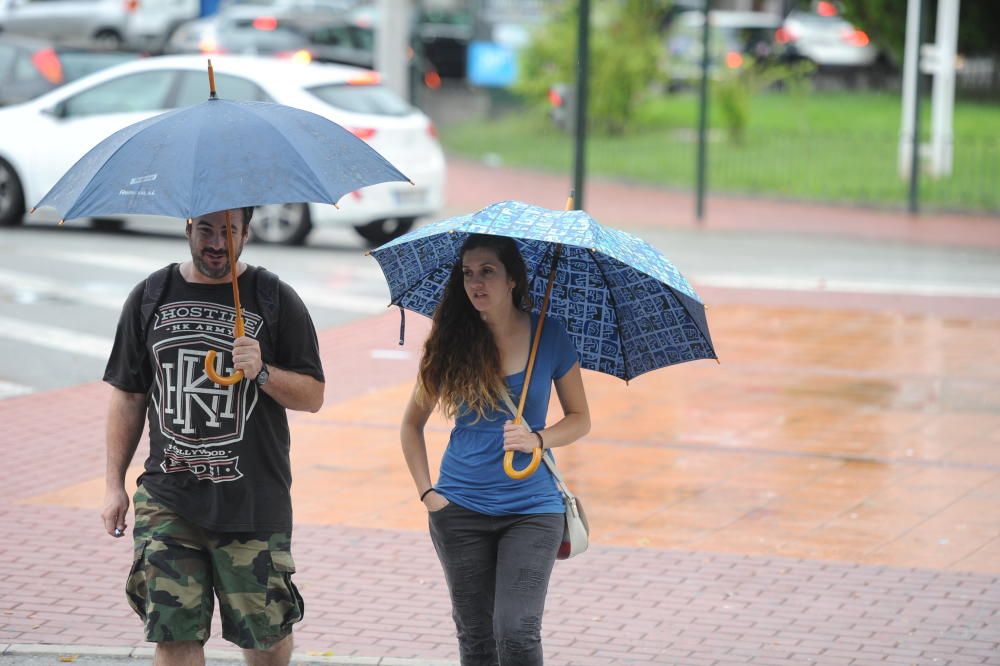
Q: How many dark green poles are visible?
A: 3